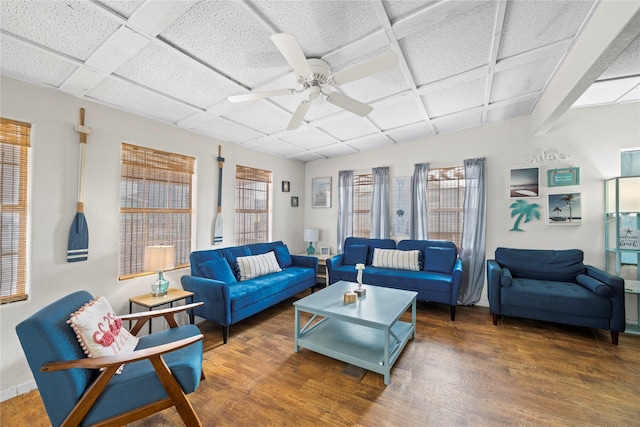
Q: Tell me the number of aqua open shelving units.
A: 1